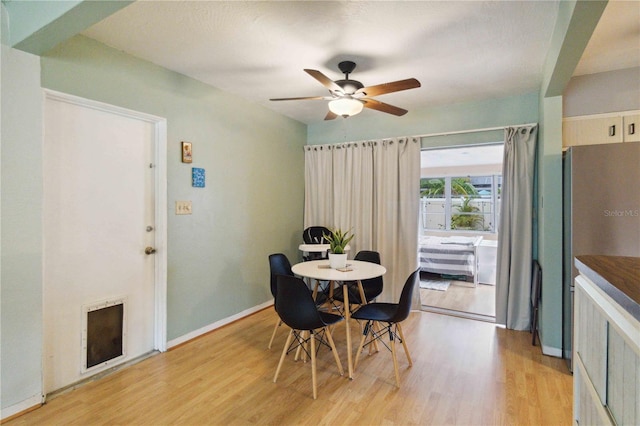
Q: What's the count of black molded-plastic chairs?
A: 4